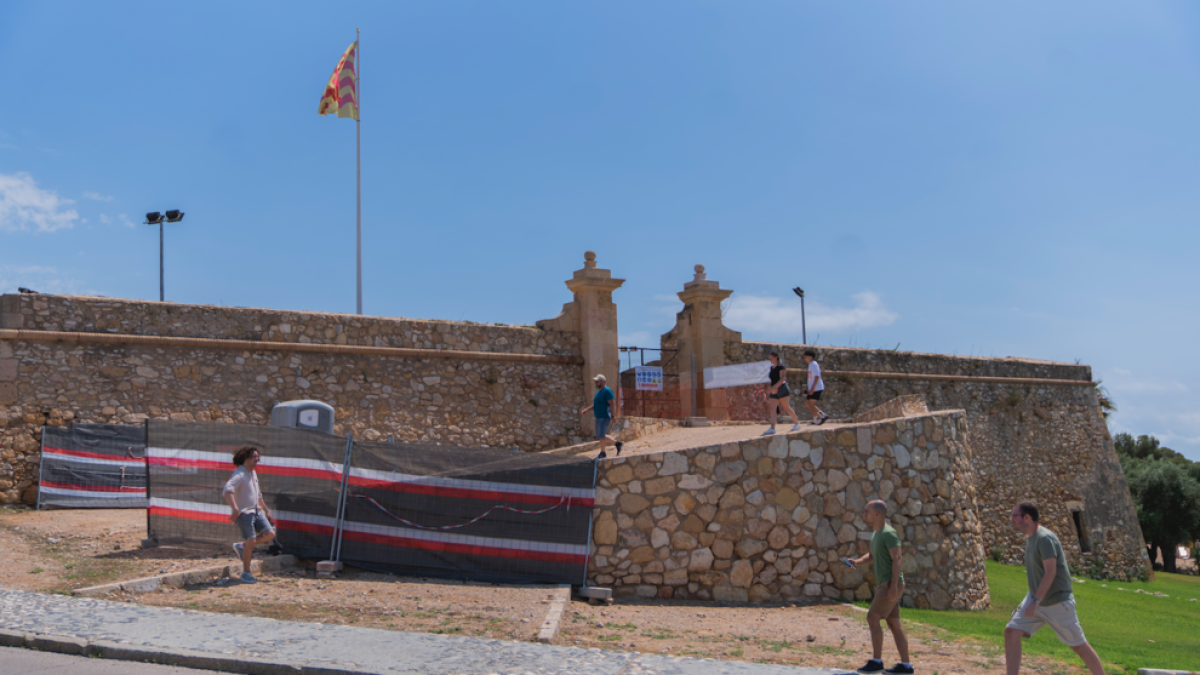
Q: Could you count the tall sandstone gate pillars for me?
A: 2